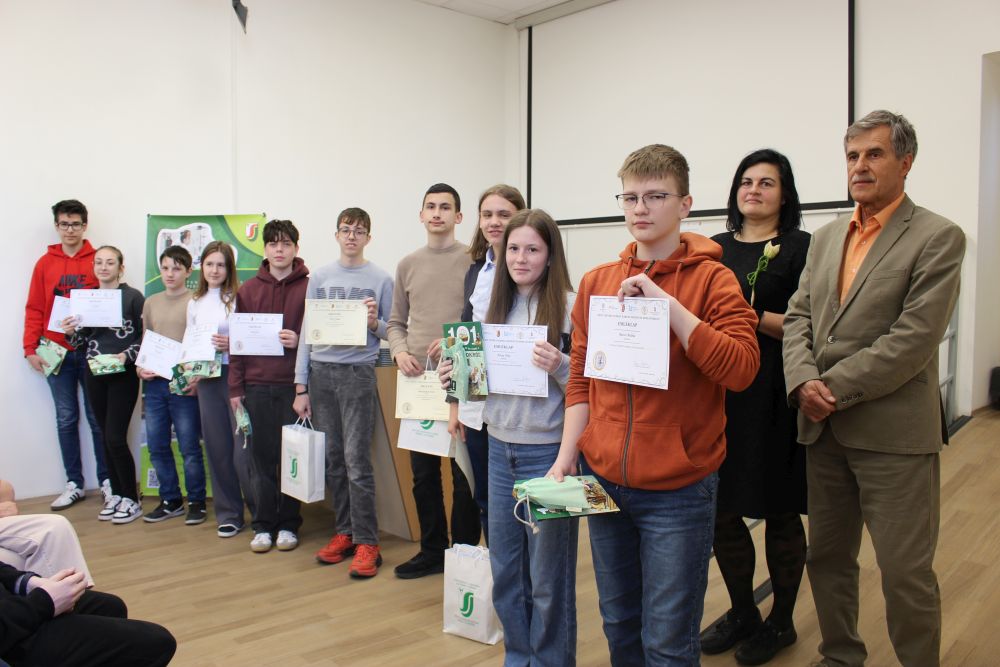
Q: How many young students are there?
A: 10